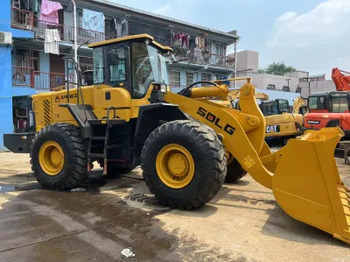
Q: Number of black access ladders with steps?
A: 1